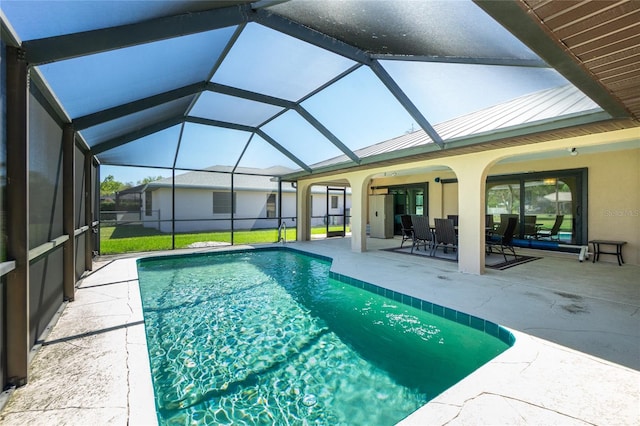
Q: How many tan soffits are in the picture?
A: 2